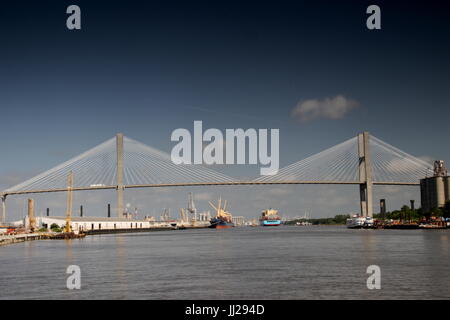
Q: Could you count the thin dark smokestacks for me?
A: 3